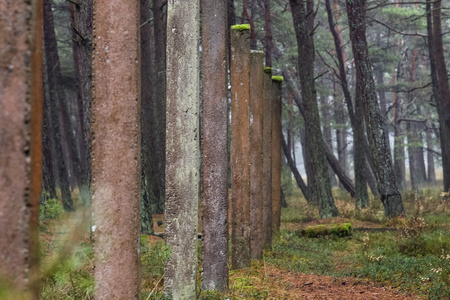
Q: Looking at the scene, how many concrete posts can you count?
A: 8